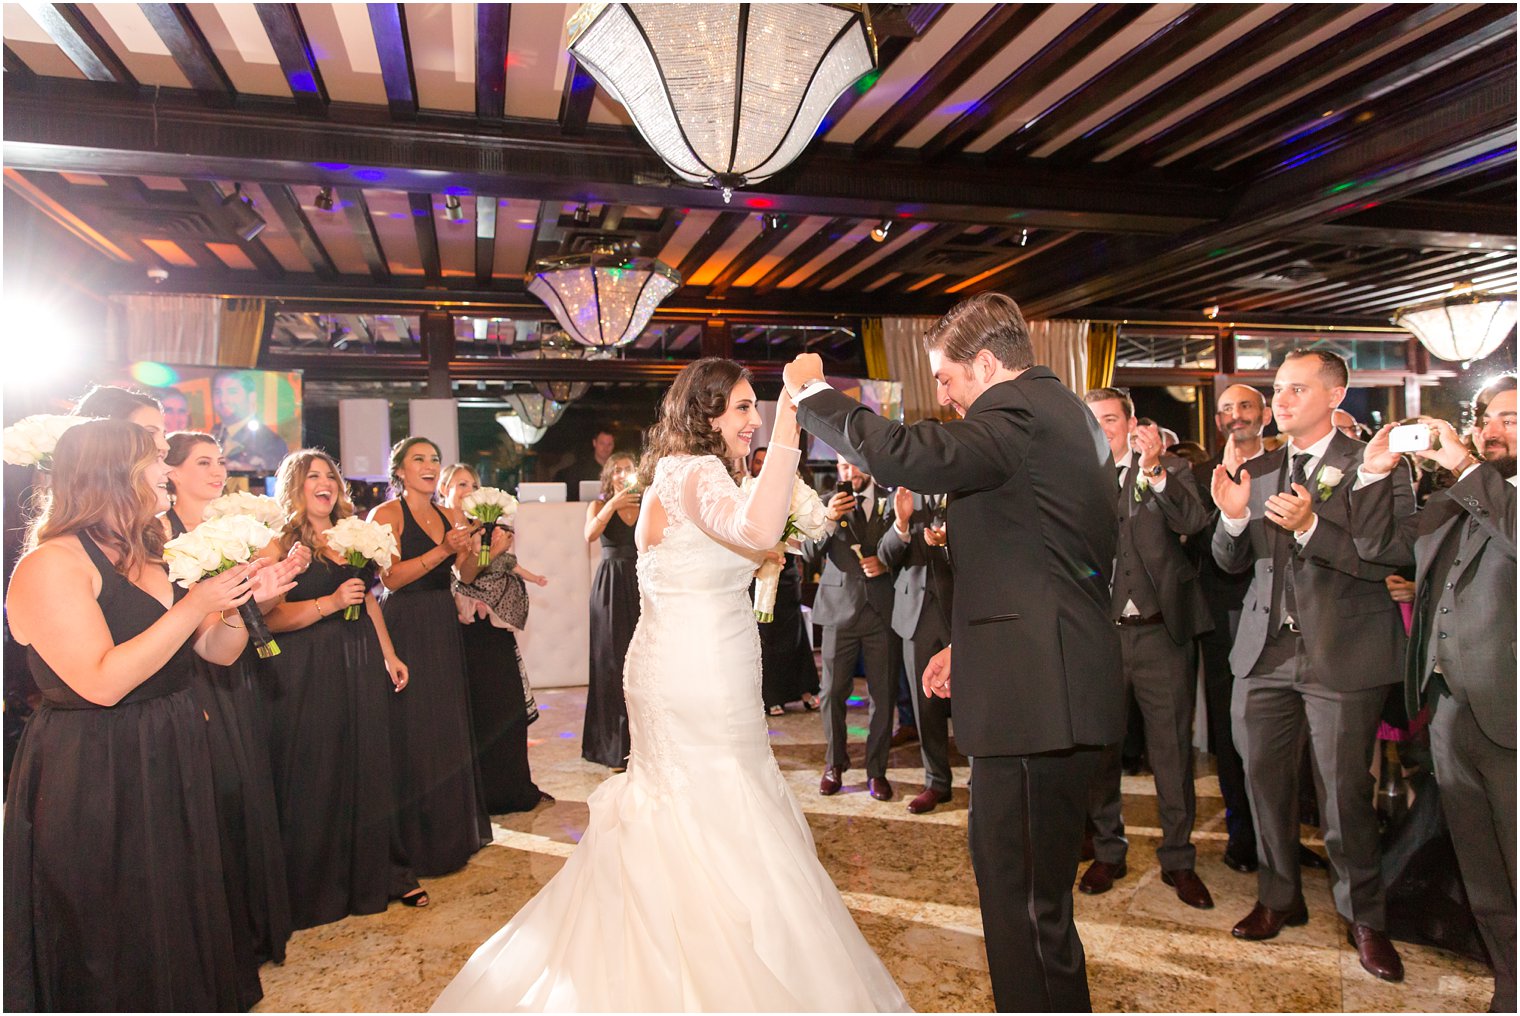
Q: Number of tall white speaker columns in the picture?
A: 2